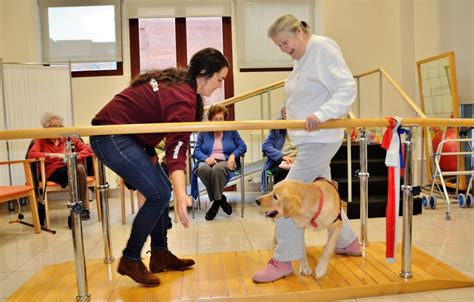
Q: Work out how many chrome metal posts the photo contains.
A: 4